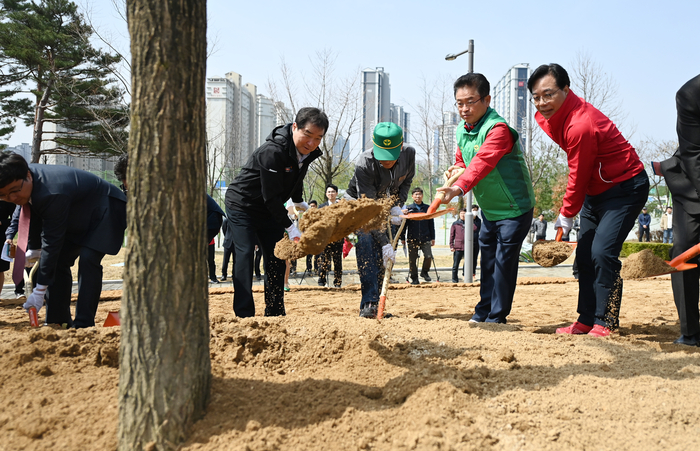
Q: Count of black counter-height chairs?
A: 0